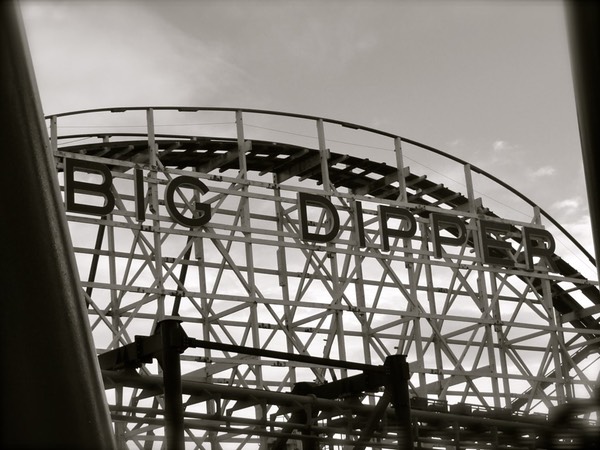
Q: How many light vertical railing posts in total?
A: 7